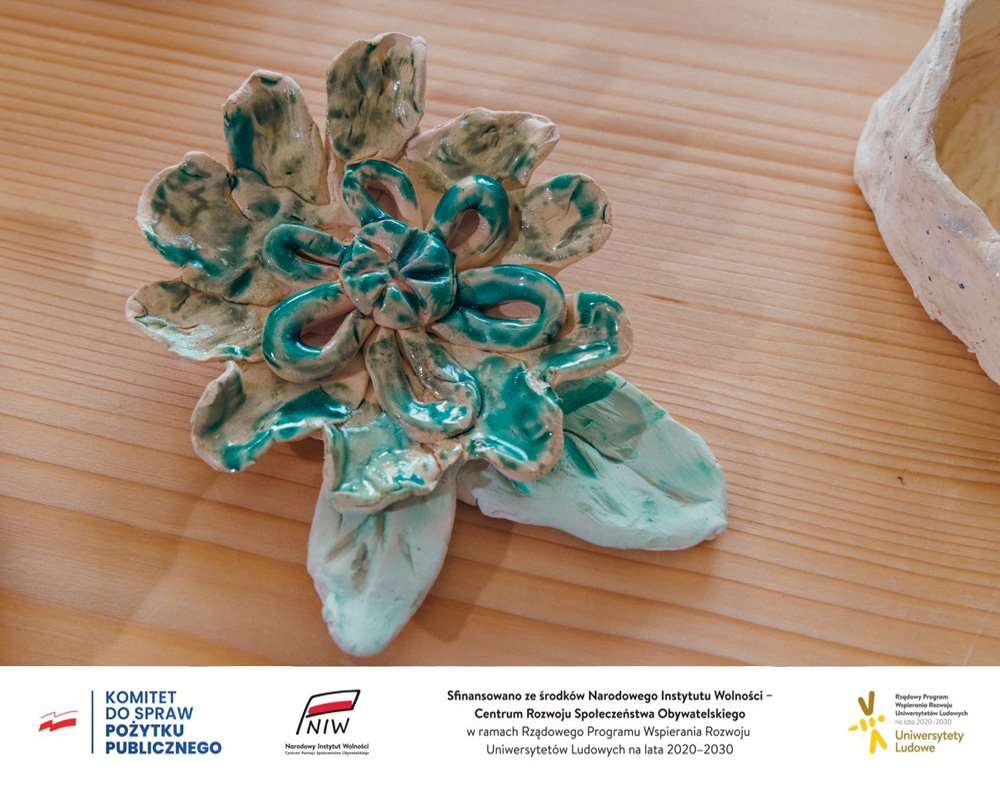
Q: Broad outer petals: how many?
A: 10